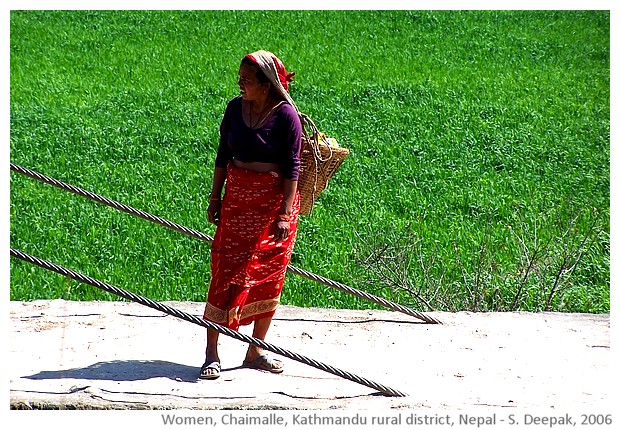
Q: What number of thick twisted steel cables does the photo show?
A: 2